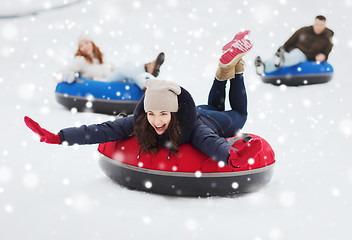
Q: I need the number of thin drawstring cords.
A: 2